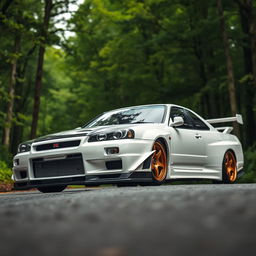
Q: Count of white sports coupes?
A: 1